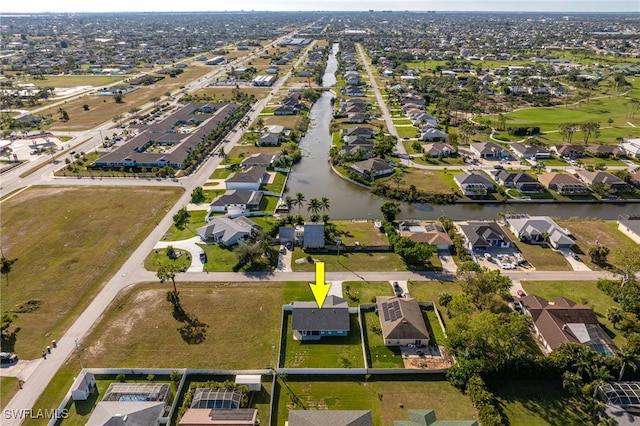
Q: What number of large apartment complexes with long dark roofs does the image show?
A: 1